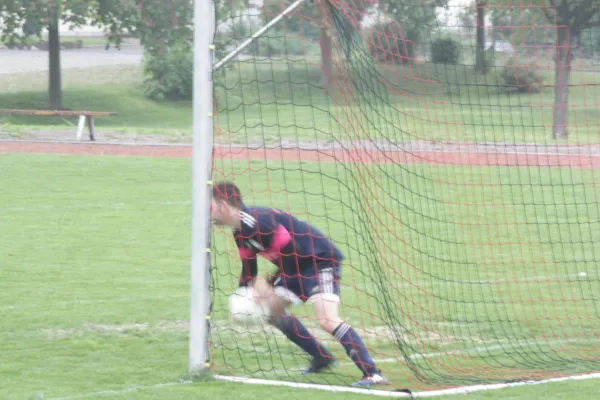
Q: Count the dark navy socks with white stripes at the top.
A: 2